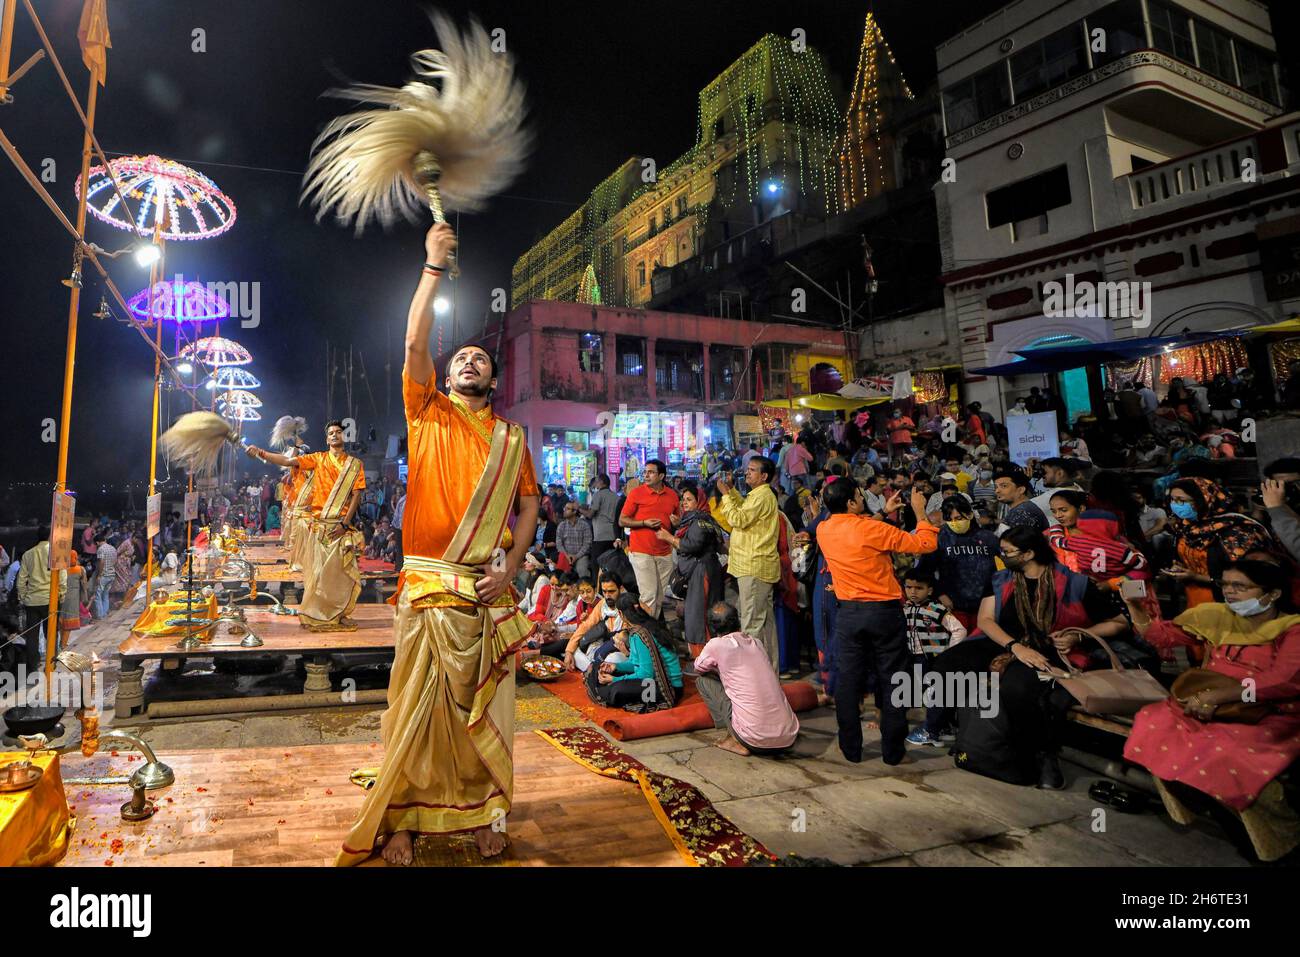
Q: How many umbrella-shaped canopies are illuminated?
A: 6